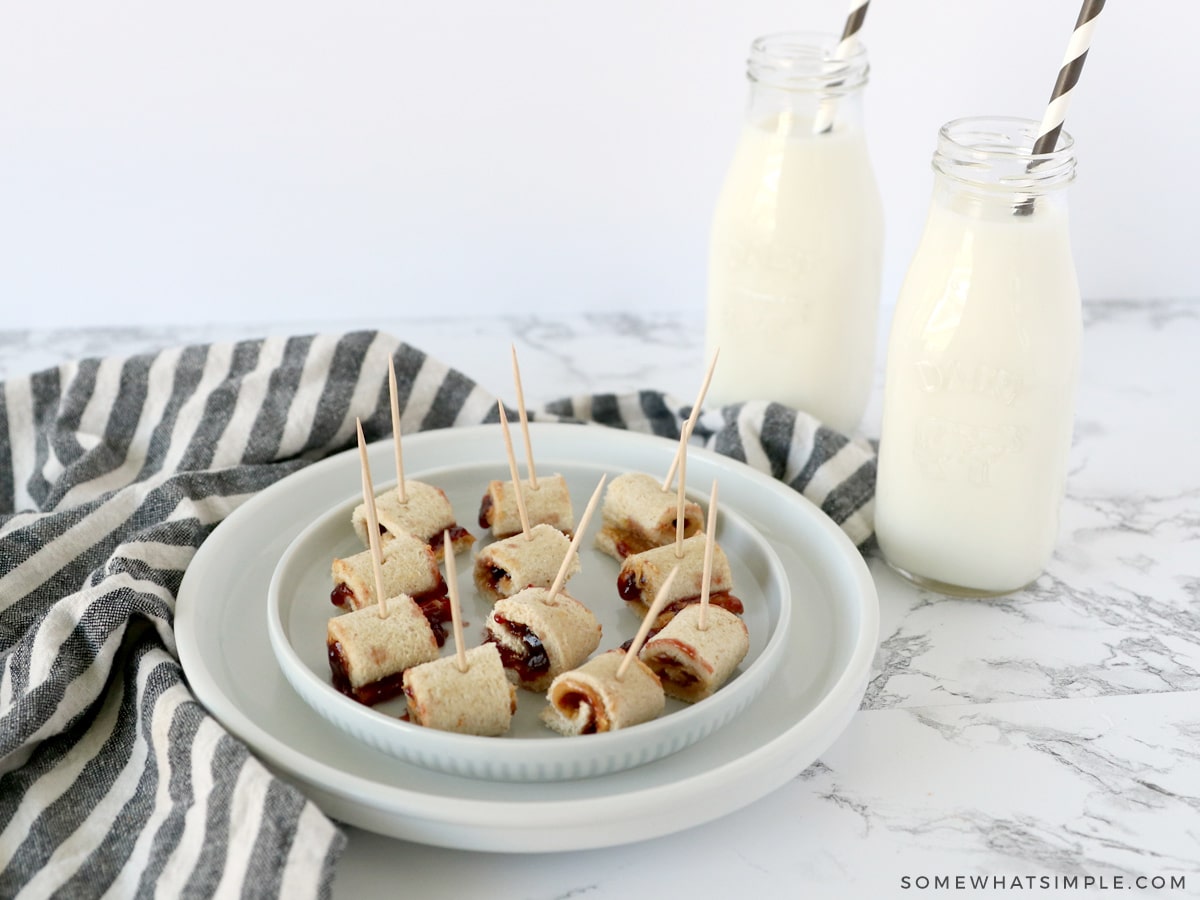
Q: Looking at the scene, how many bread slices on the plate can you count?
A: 11